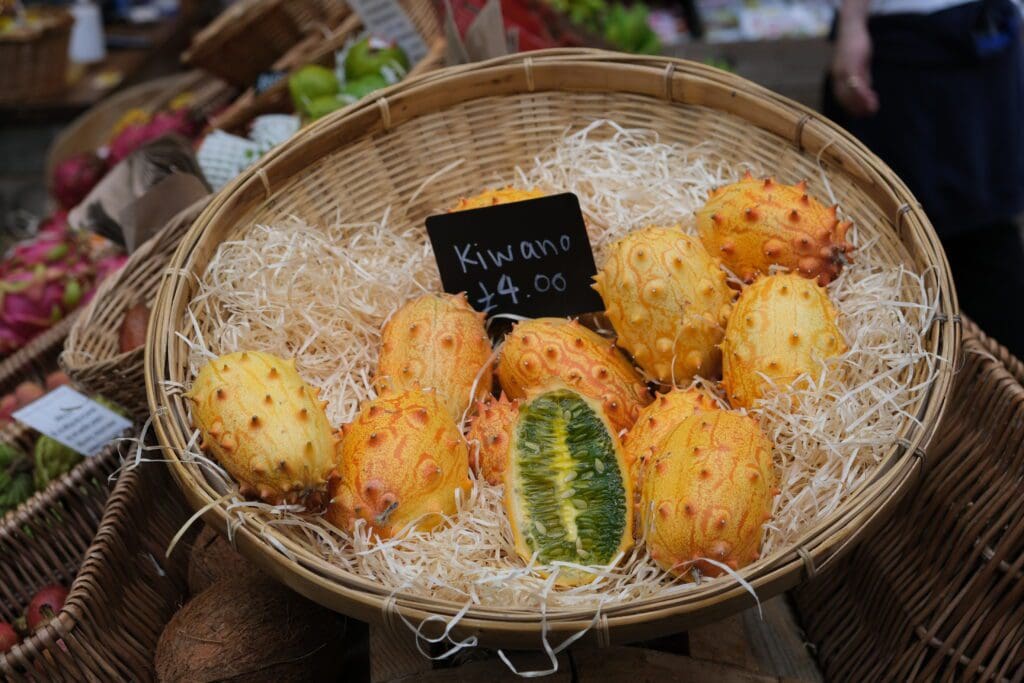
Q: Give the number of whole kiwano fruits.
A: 11